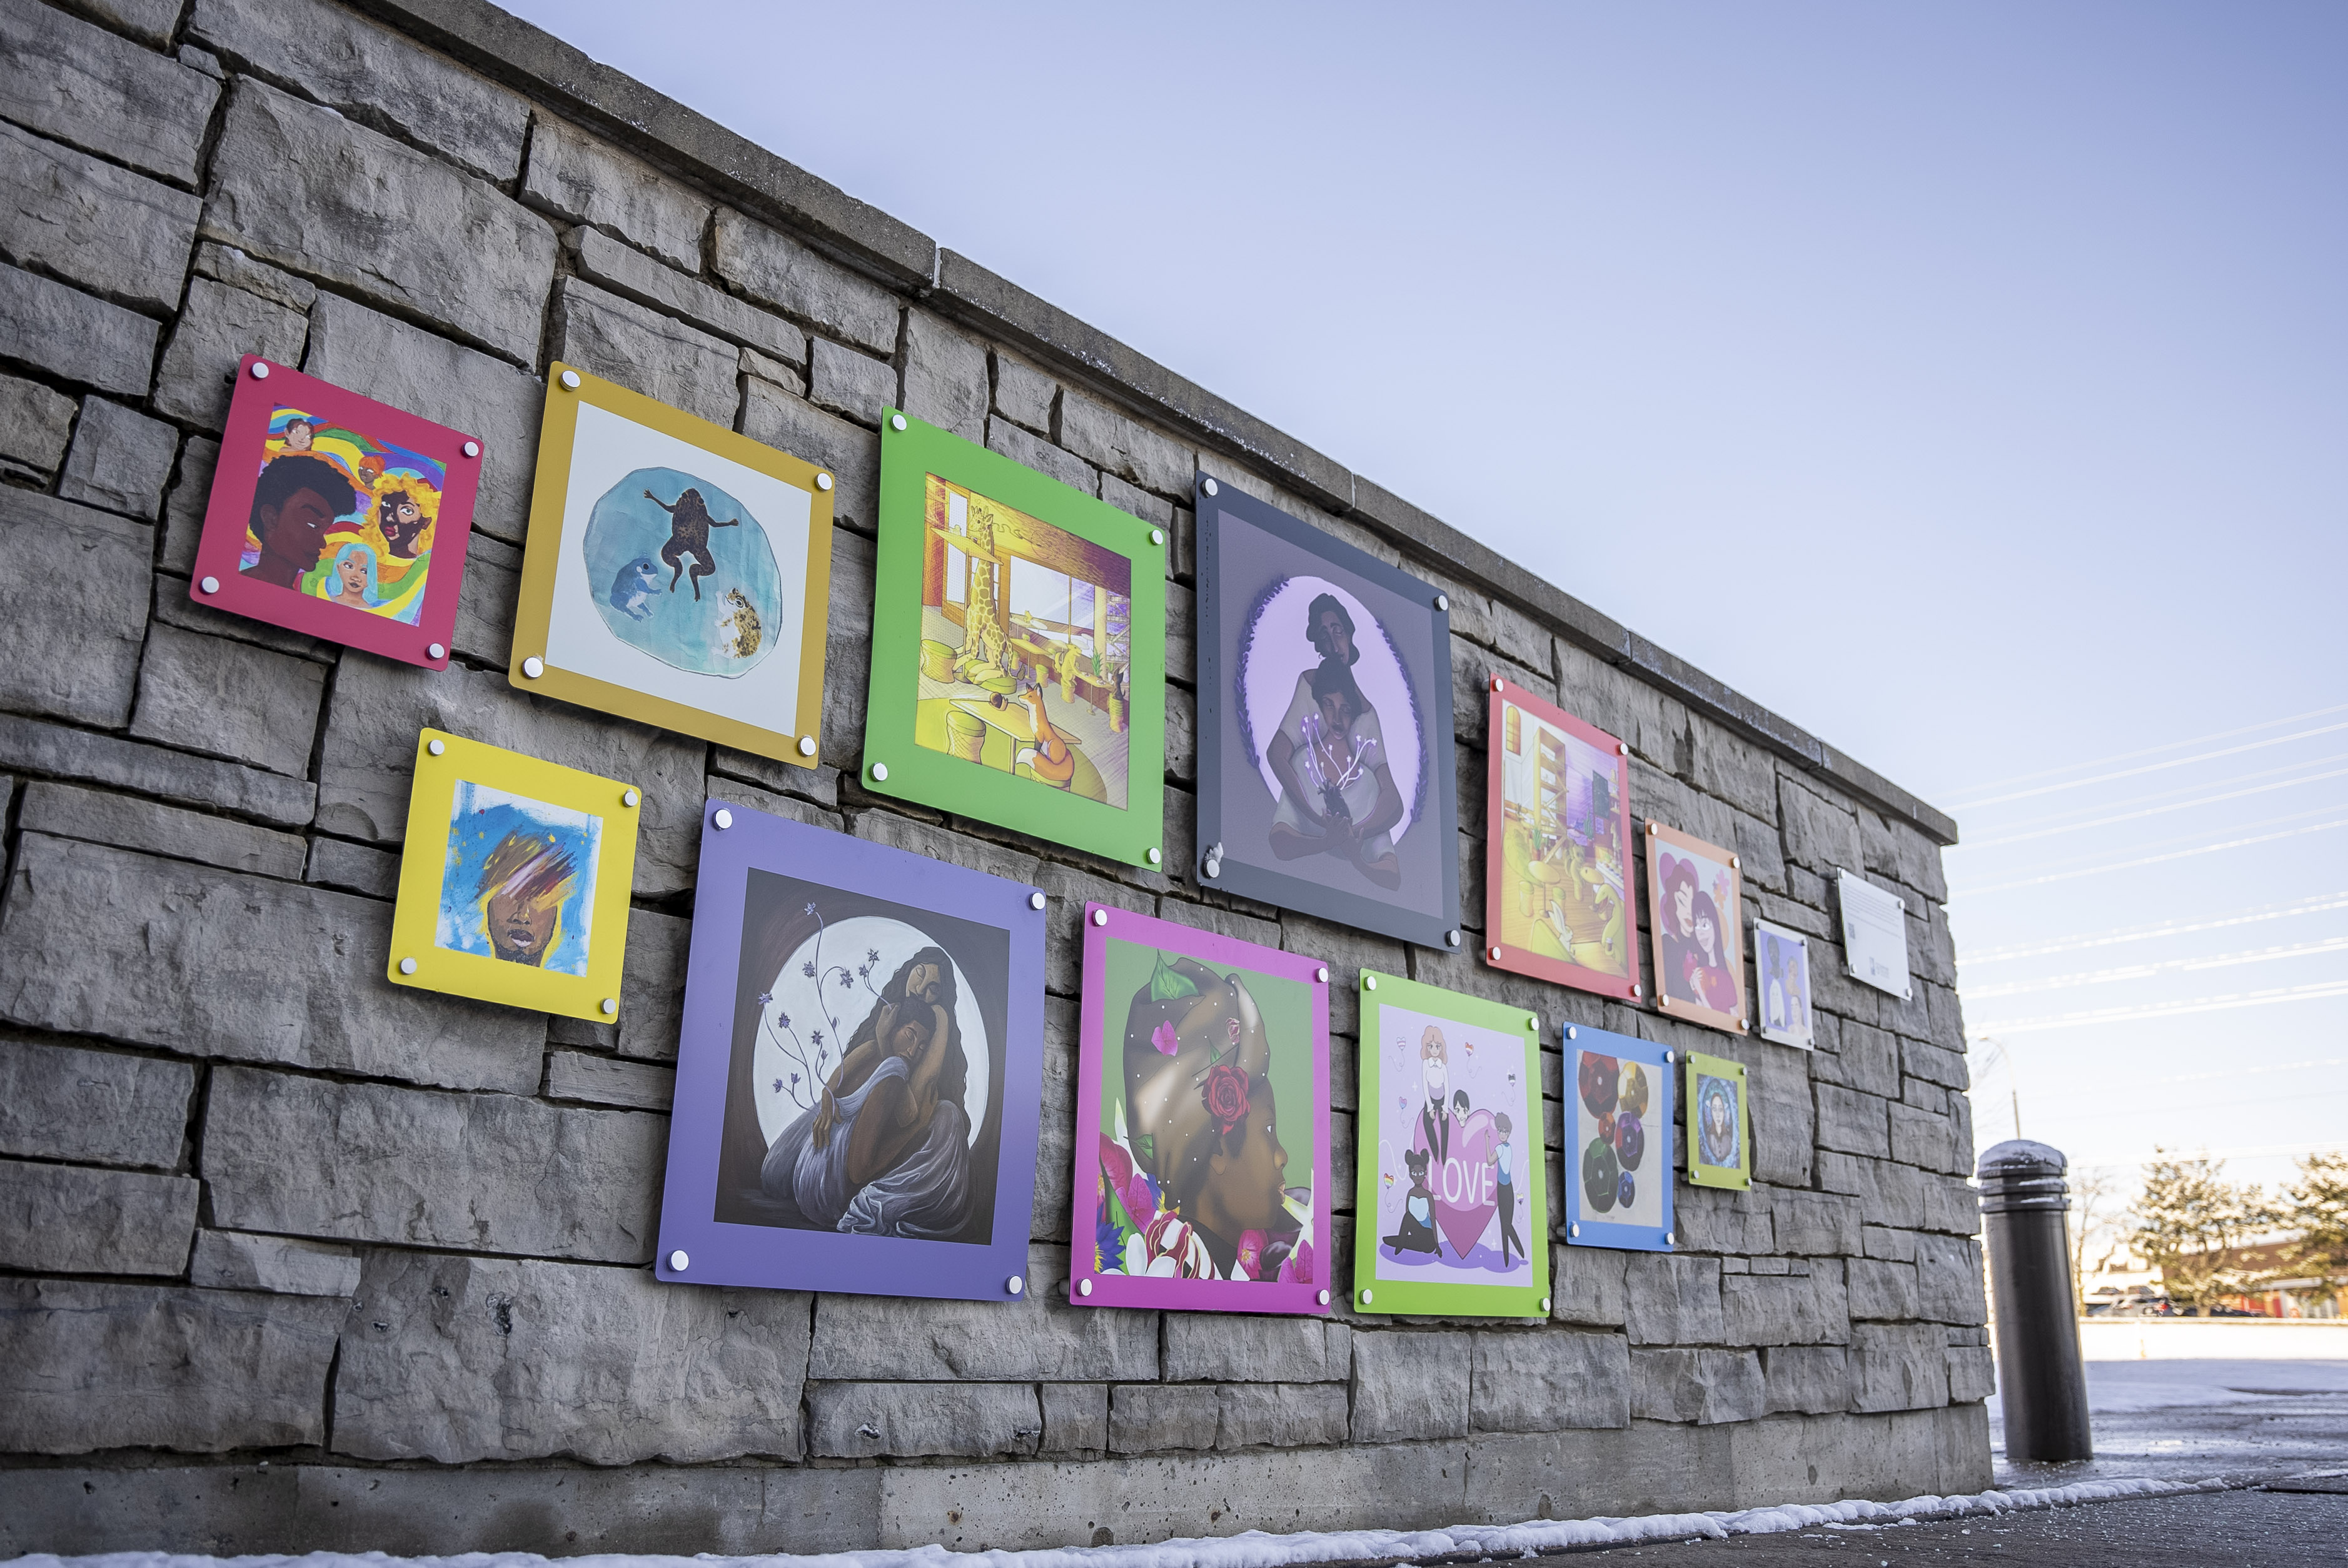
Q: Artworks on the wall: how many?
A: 13